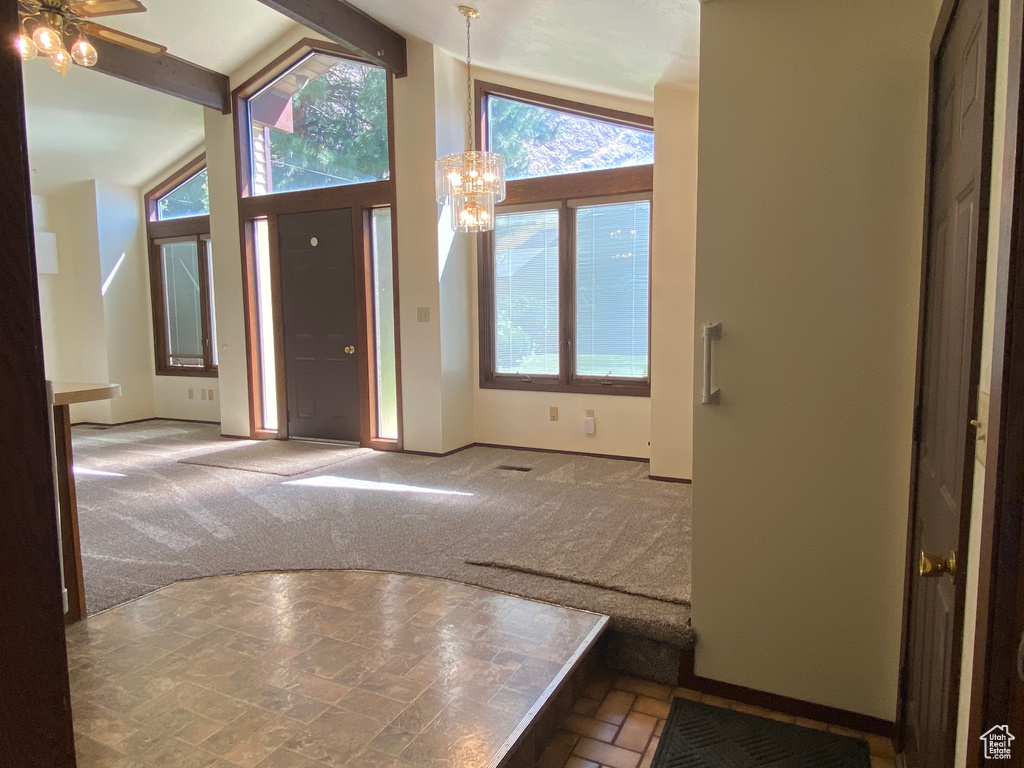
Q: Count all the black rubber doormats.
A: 1